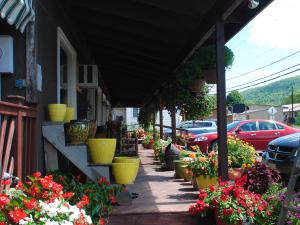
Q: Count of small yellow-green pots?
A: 2